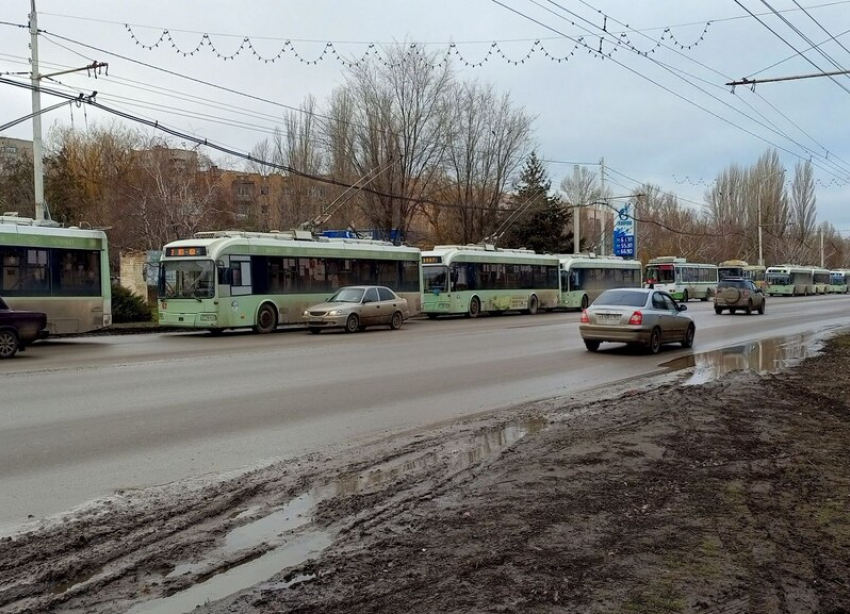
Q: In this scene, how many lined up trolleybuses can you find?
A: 9